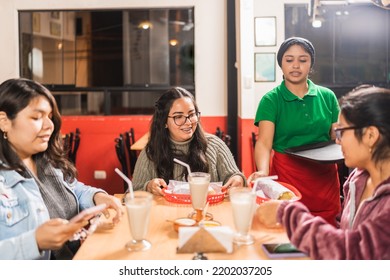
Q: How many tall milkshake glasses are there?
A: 3